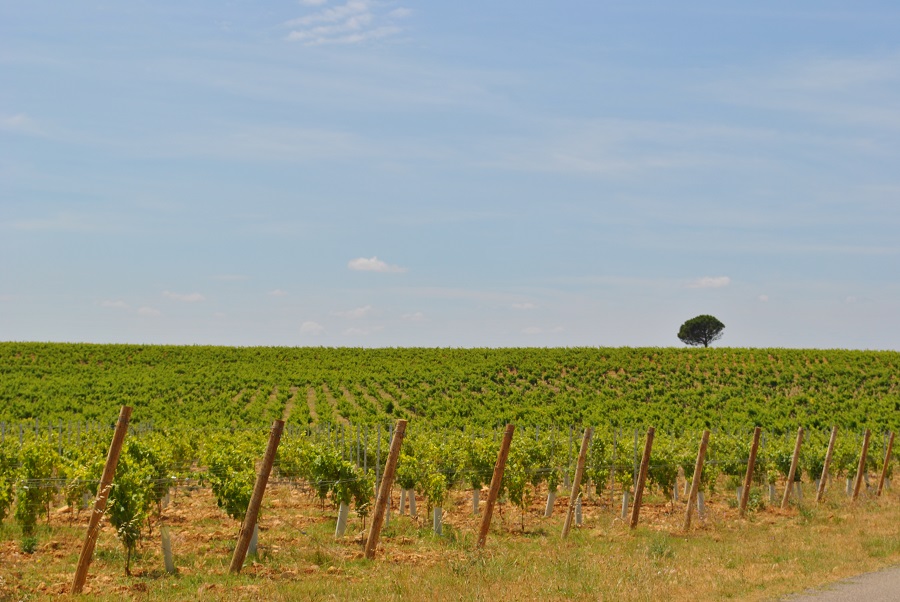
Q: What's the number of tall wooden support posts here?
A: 12